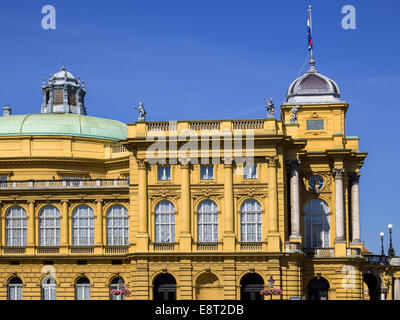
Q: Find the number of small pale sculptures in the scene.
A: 3